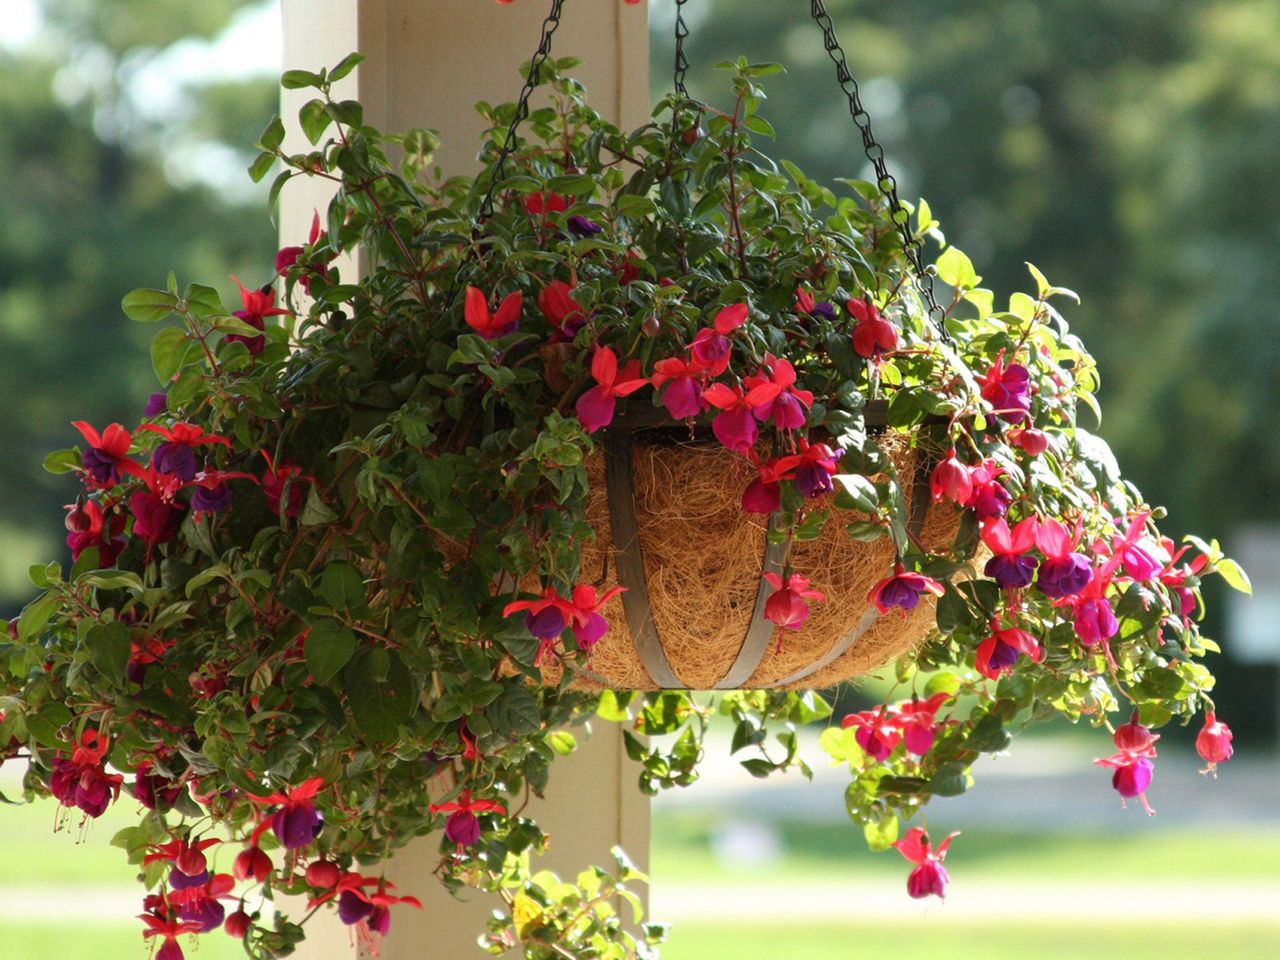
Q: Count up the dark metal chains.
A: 3